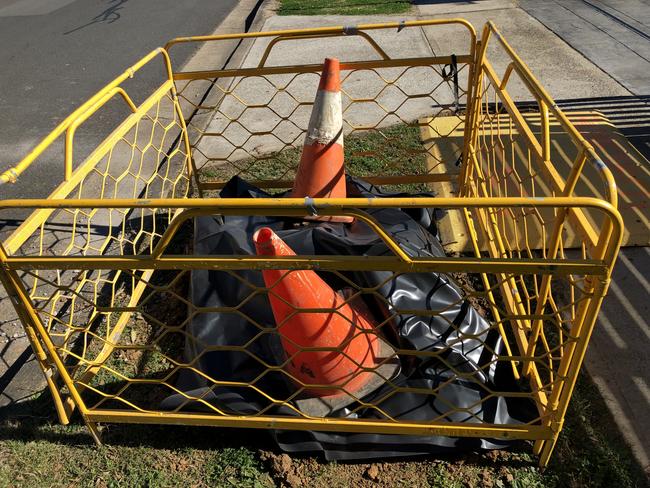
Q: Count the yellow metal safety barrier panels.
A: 4